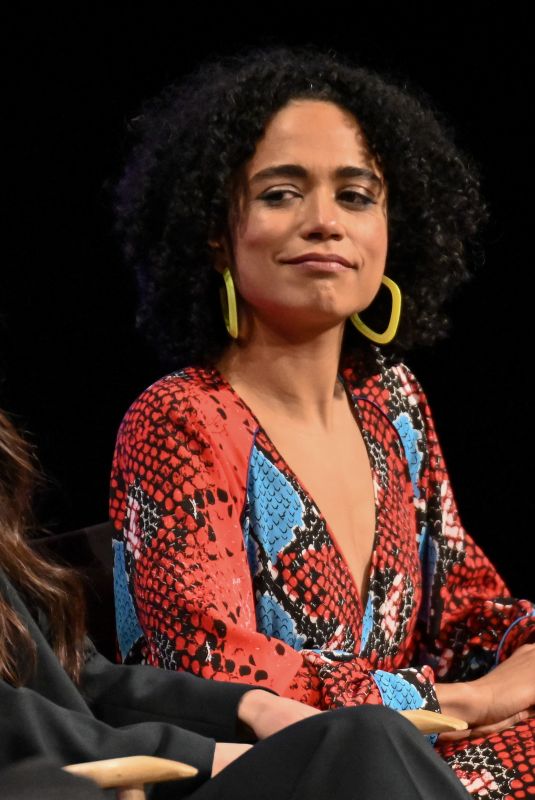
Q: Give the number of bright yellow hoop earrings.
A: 2